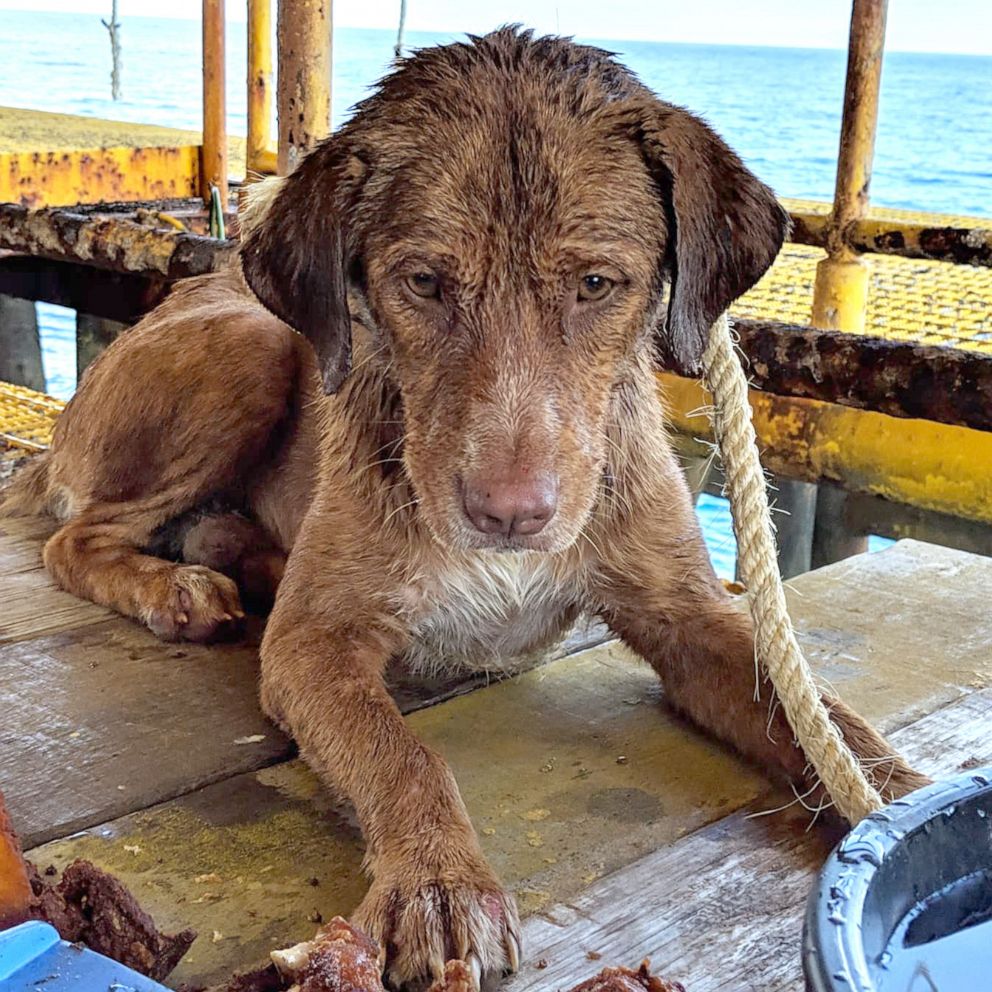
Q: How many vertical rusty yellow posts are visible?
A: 4